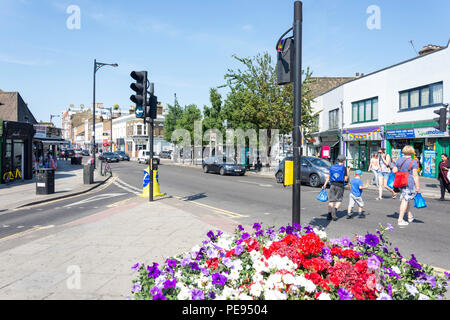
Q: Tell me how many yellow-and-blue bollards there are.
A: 1